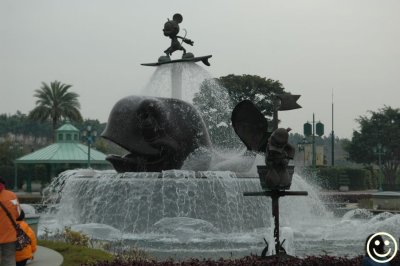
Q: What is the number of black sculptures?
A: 3